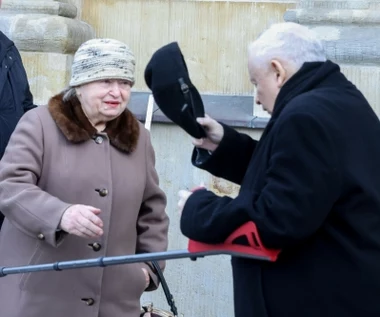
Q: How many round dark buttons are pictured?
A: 5